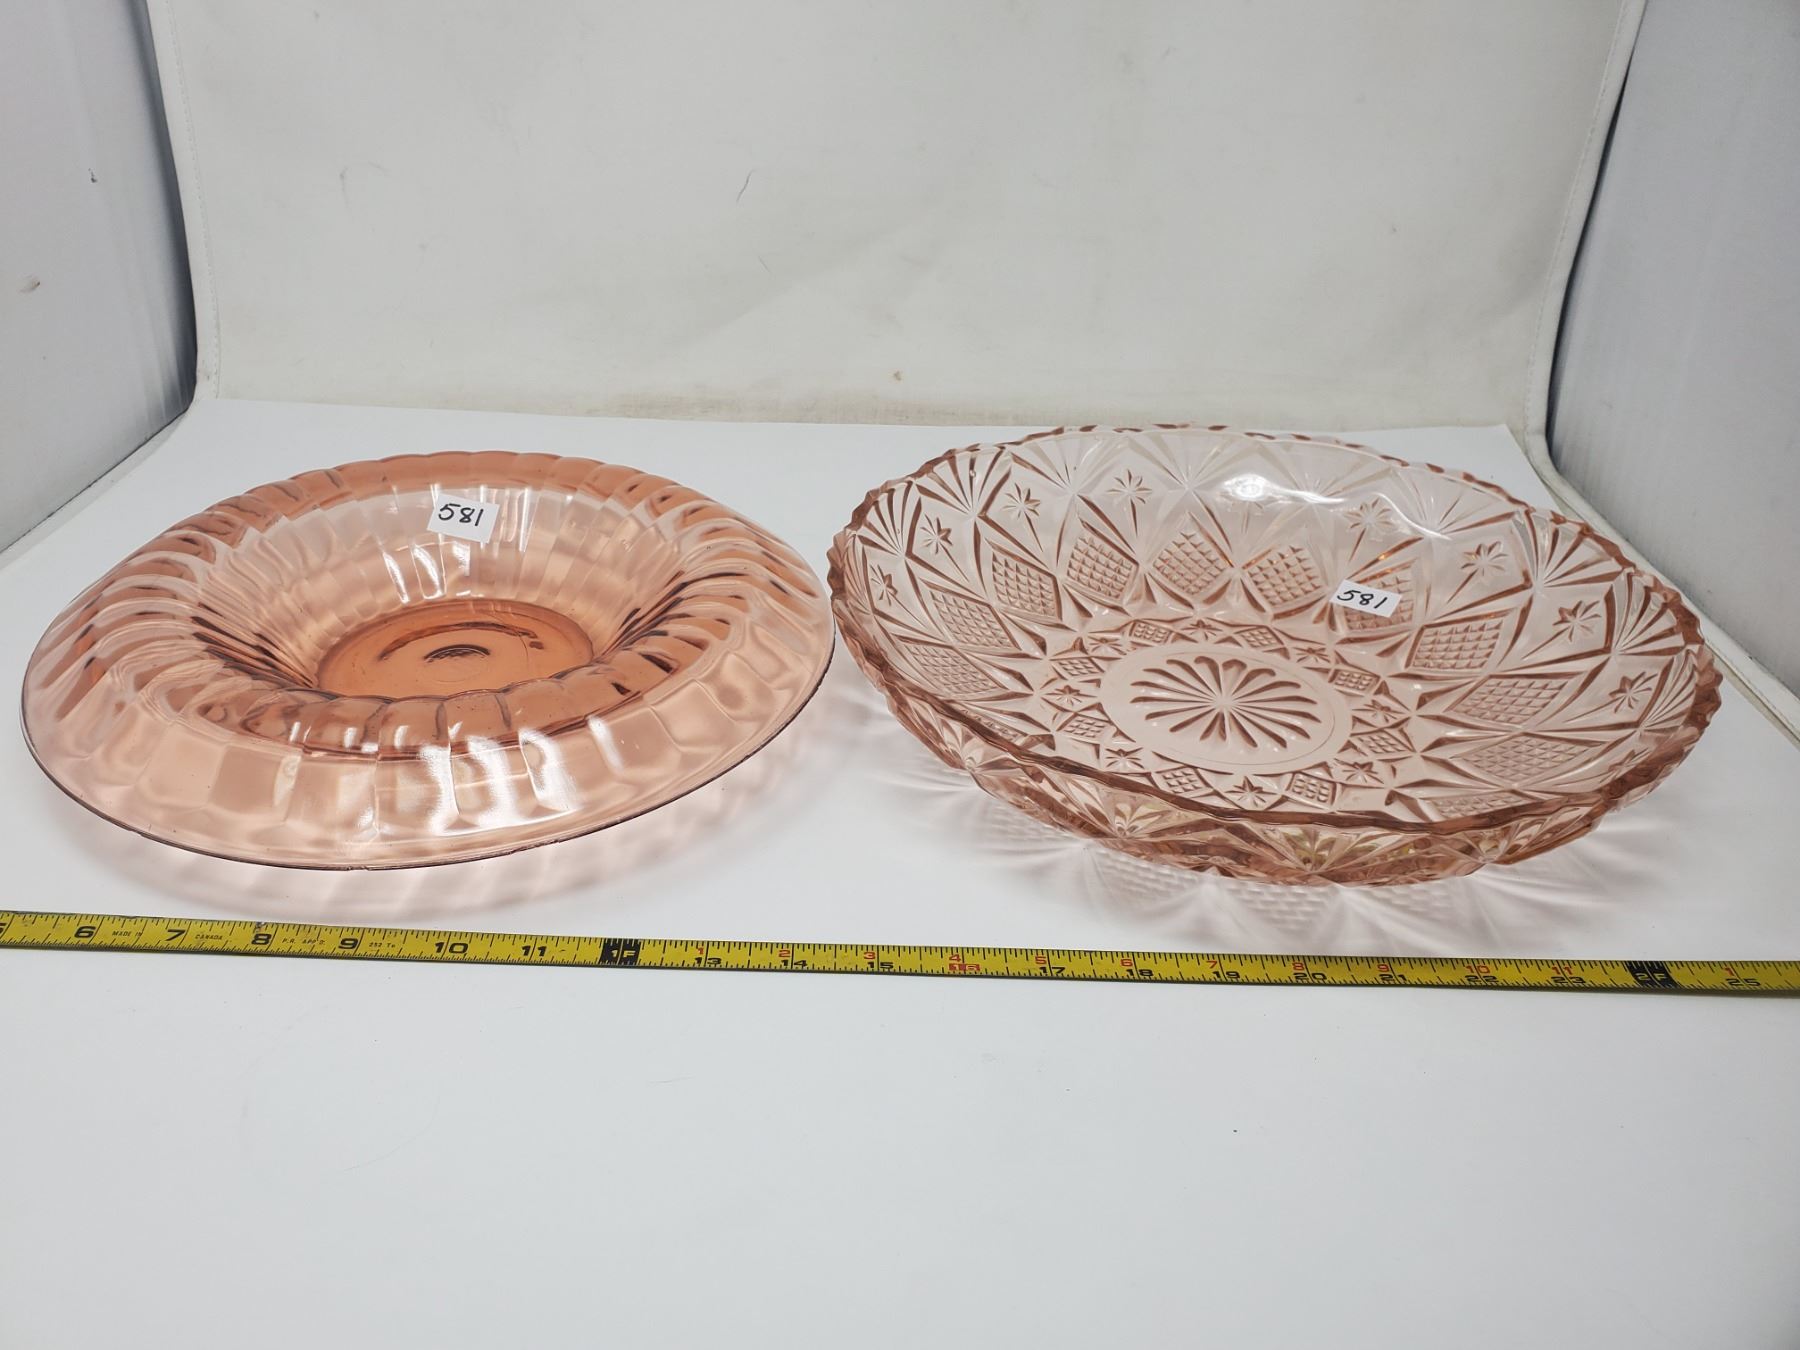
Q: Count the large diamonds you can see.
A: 12